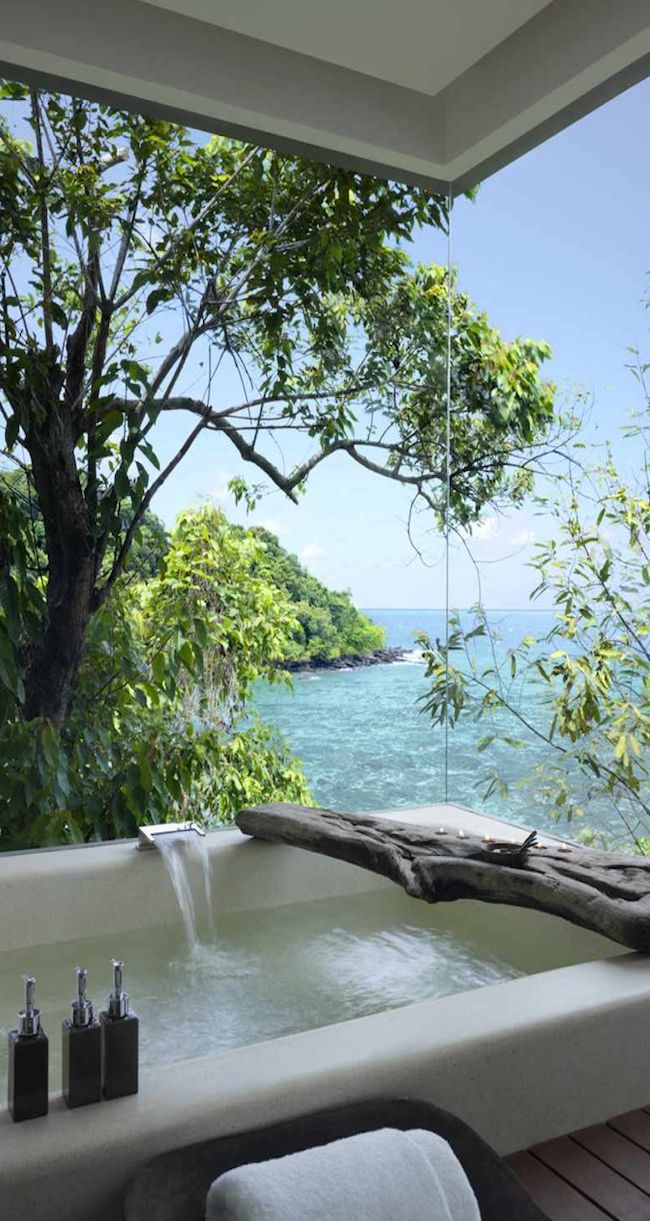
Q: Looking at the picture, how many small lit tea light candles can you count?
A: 6